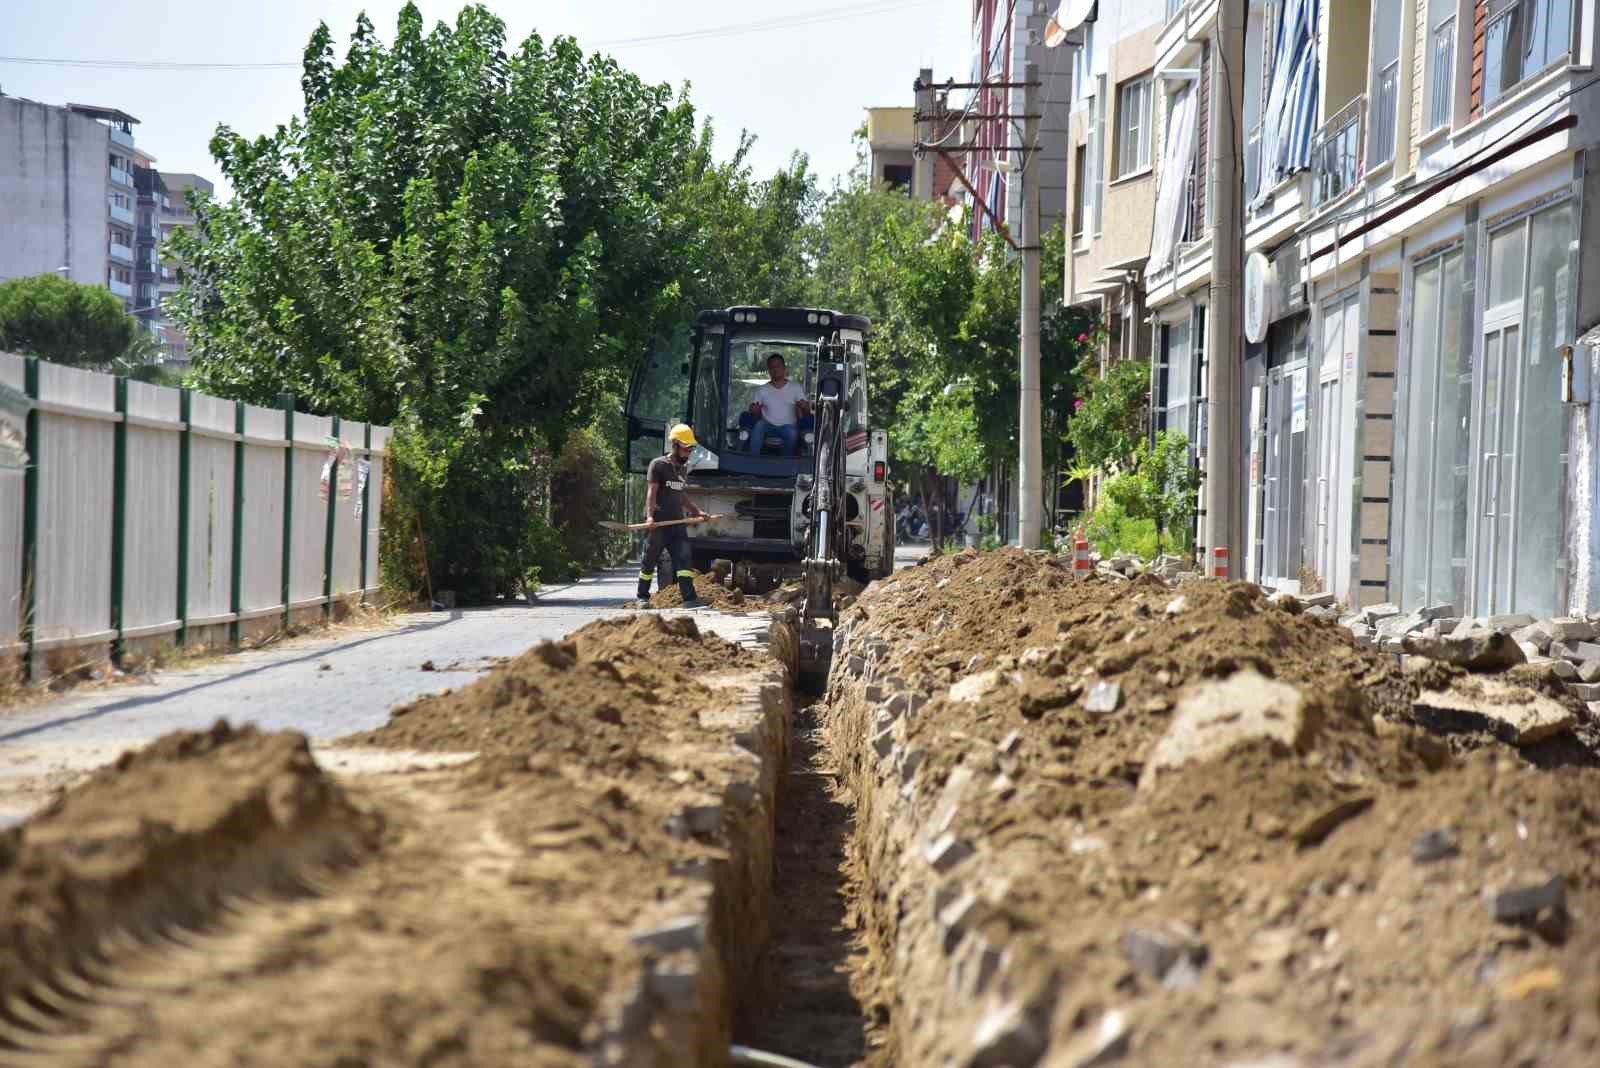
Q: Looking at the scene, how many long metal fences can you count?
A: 1